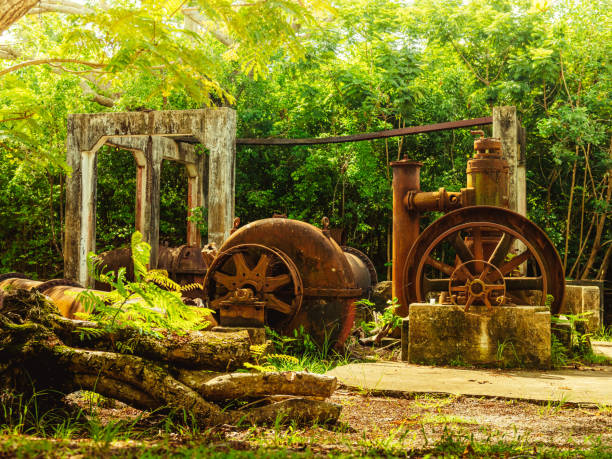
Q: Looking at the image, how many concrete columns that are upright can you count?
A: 5